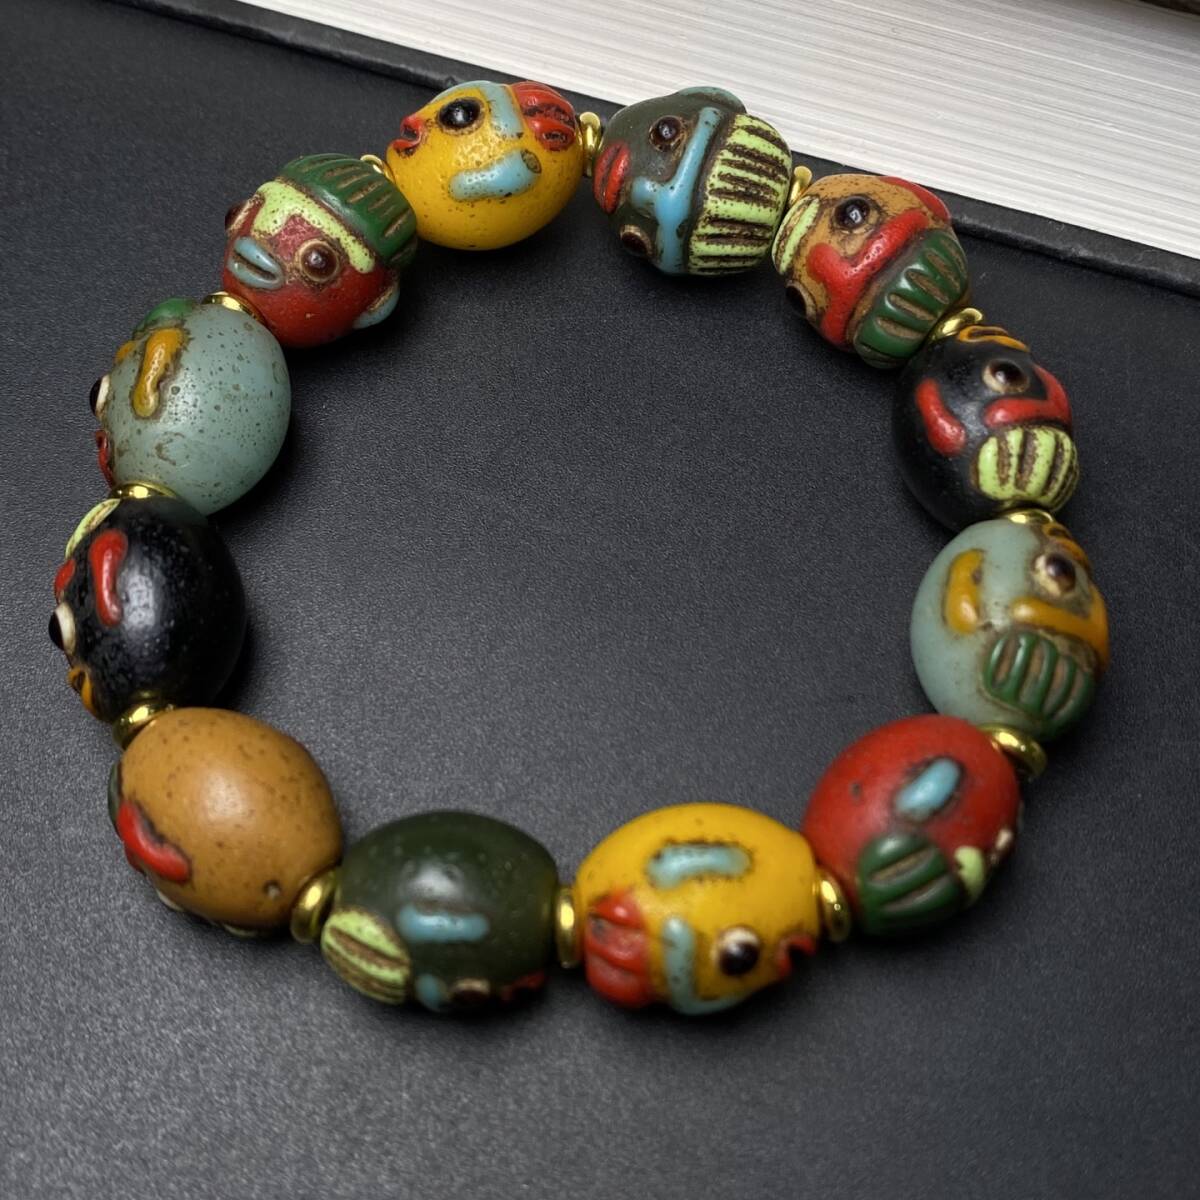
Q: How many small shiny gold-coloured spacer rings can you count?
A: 12